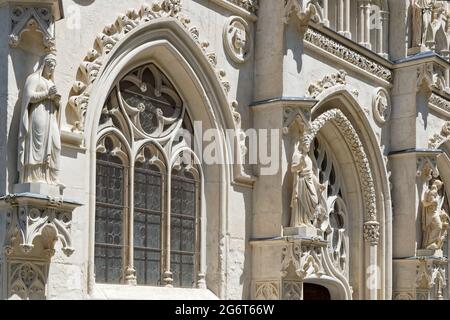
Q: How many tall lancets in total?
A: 3